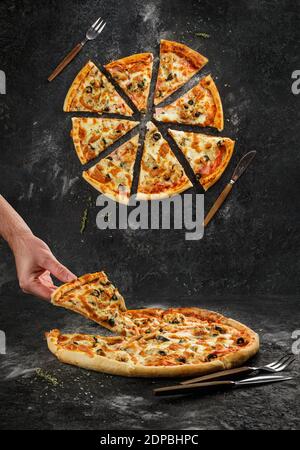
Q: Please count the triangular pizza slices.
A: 9